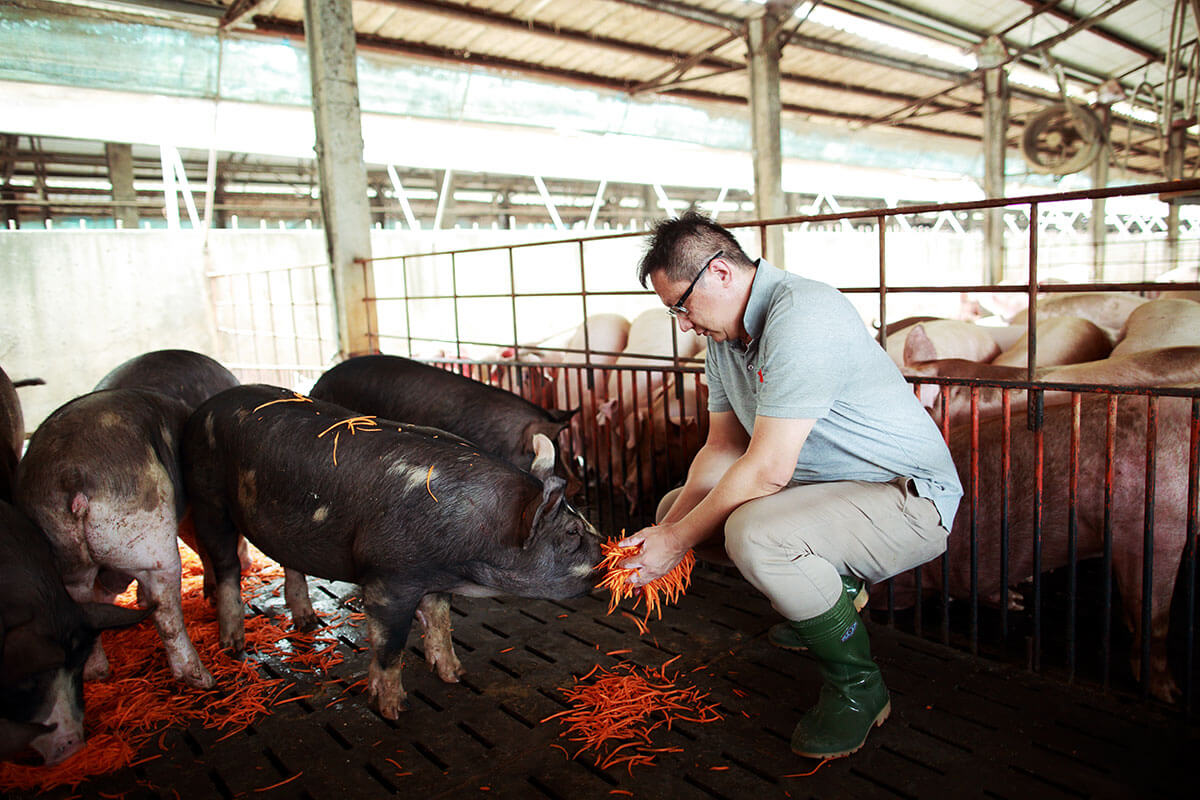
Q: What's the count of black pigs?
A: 6